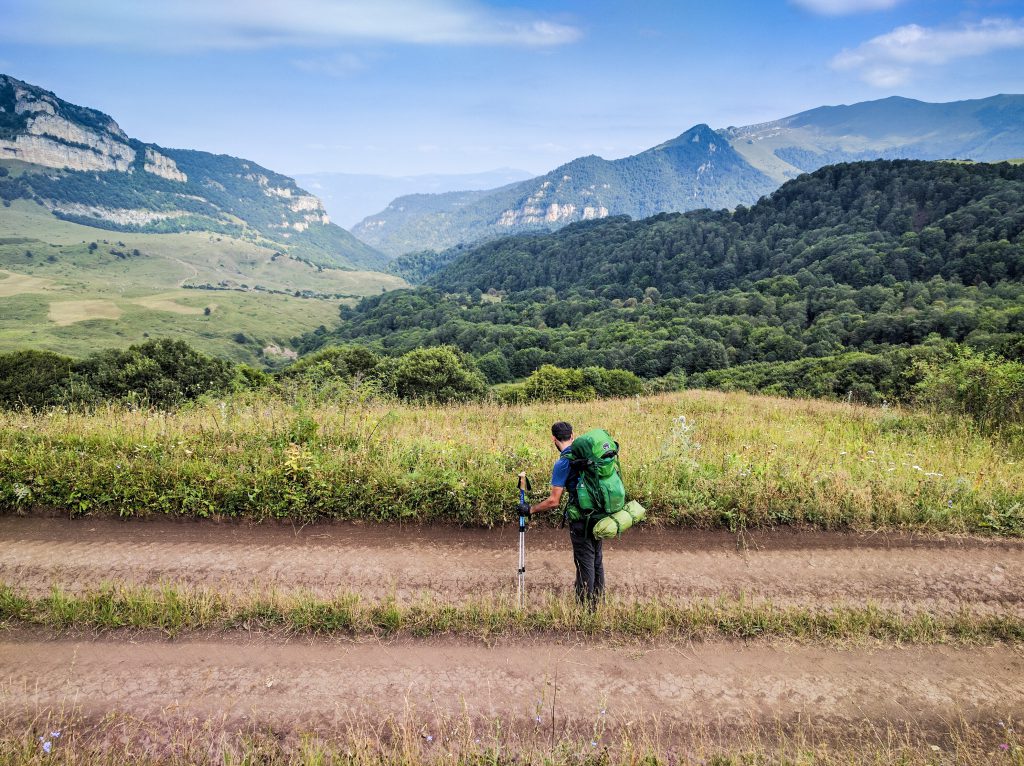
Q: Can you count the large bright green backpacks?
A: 1